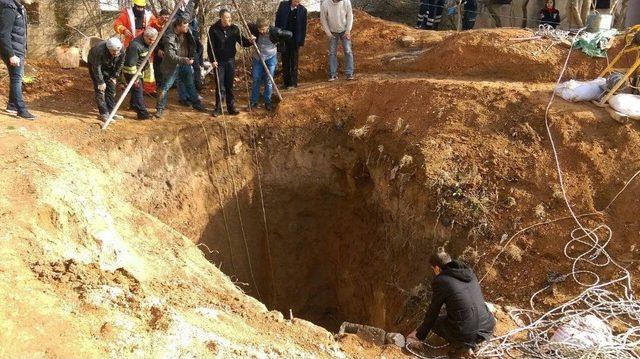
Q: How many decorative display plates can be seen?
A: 0